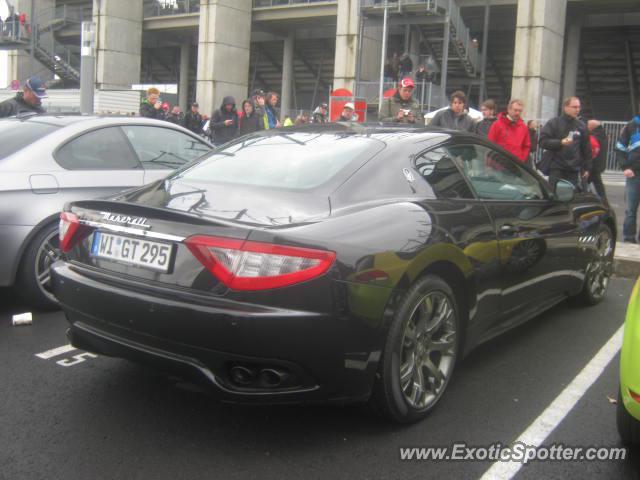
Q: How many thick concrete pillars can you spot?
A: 5